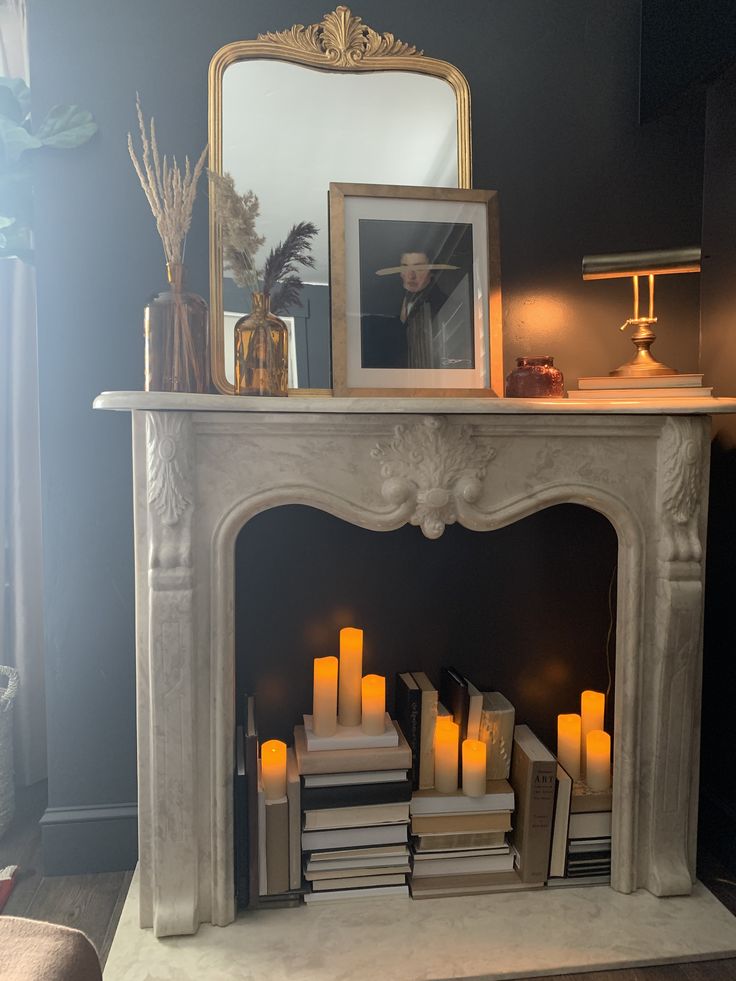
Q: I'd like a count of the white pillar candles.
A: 9